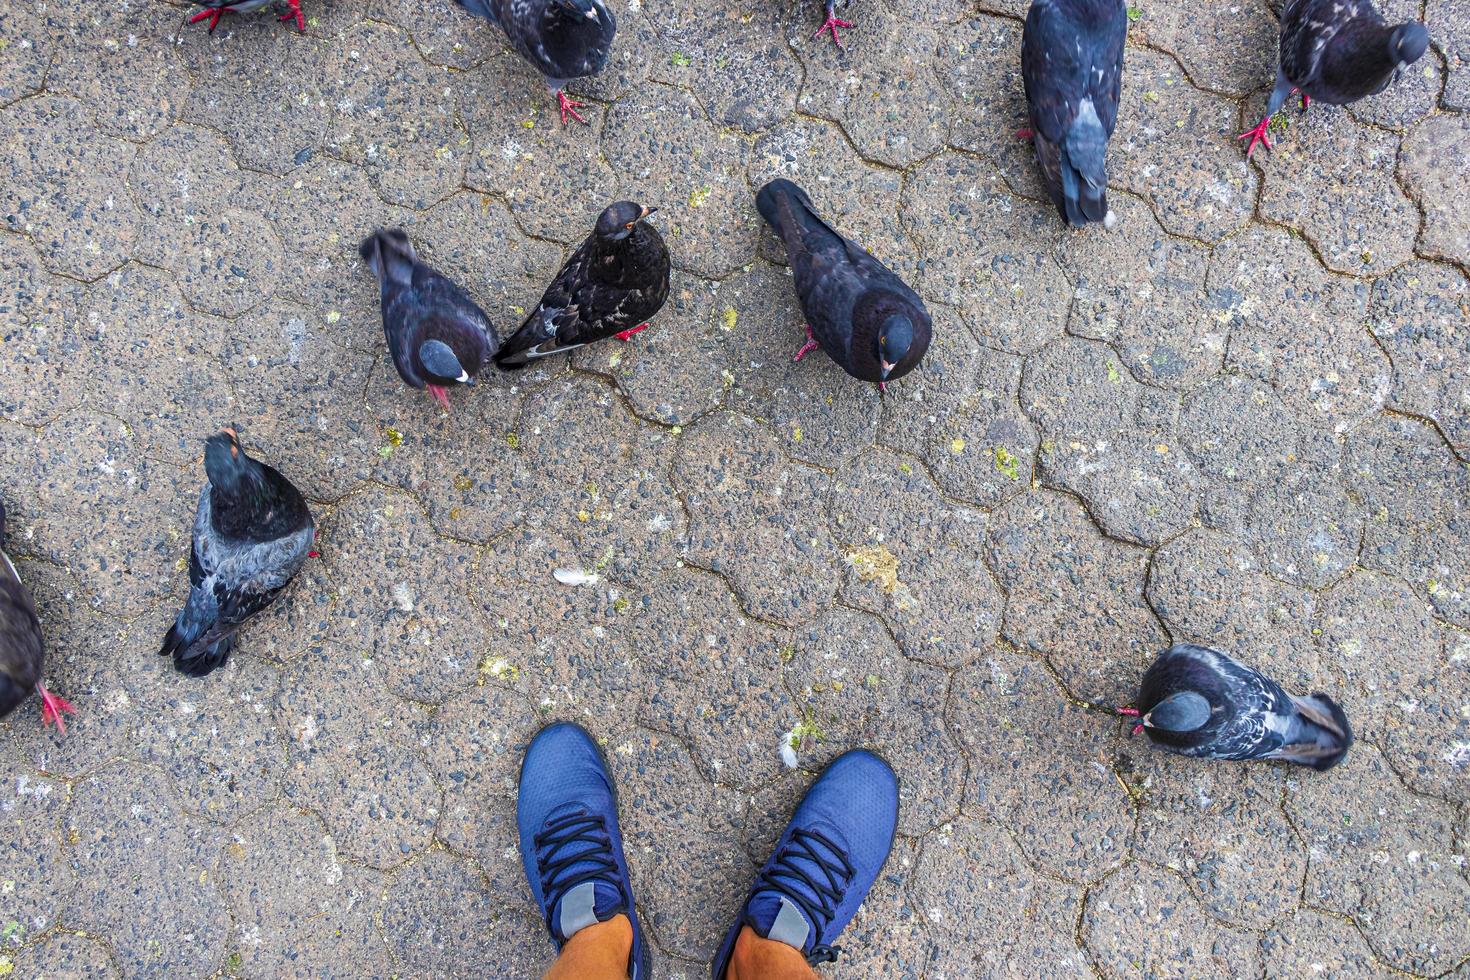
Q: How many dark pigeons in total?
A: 11